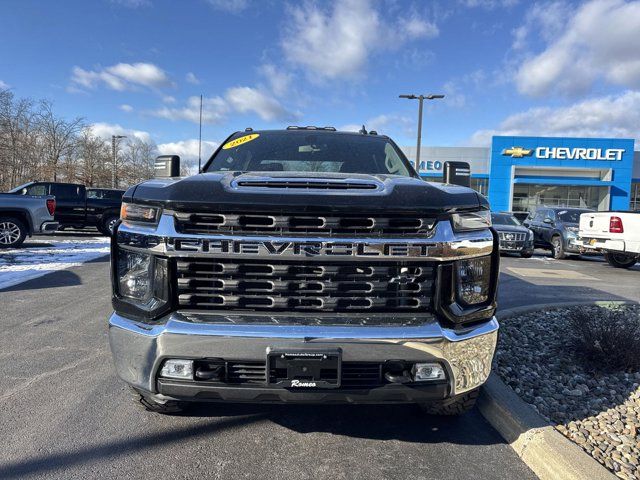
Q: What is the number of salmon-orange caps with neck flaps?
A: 0